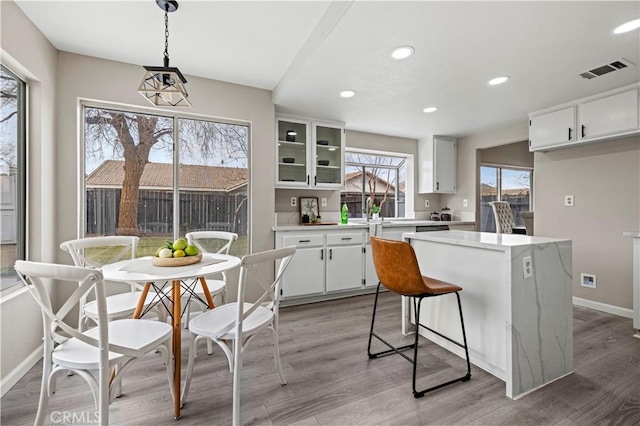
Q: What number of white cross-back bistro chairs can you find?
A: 4